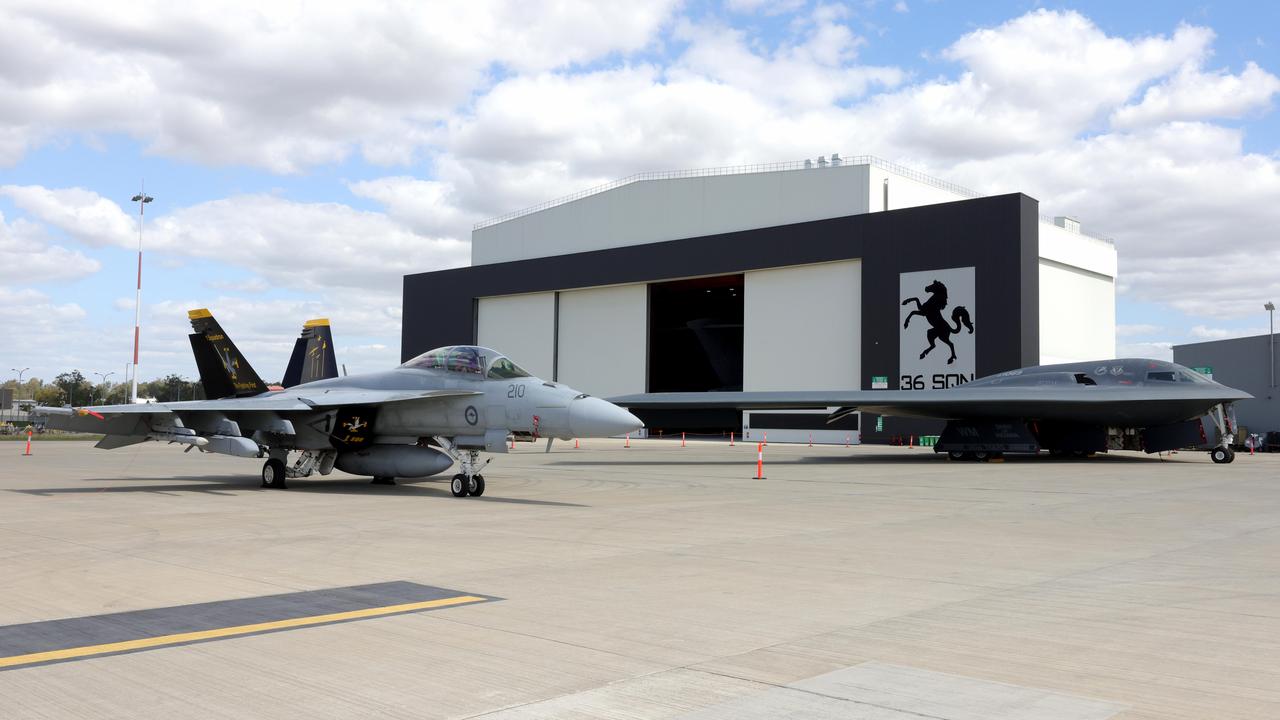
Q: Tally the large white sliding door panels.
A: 3